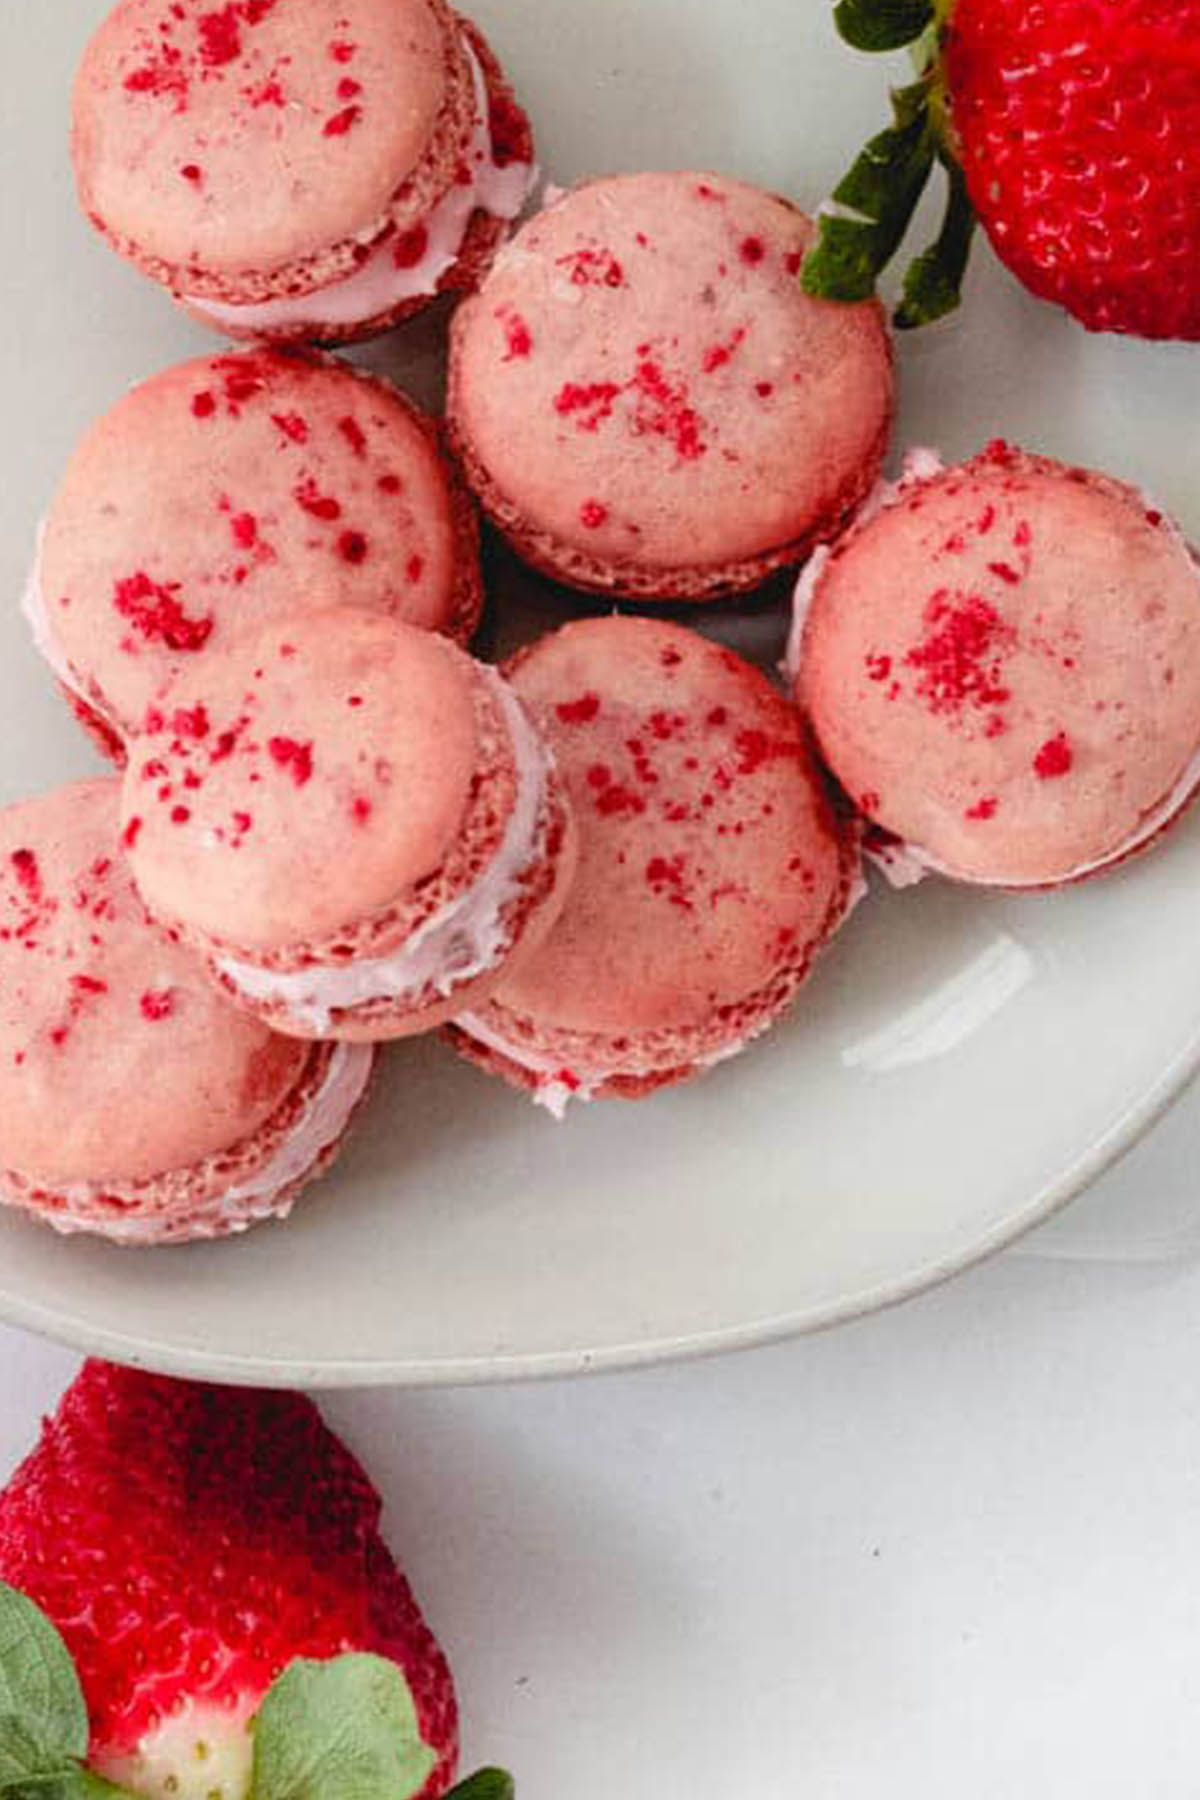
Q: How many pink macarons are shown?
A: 7